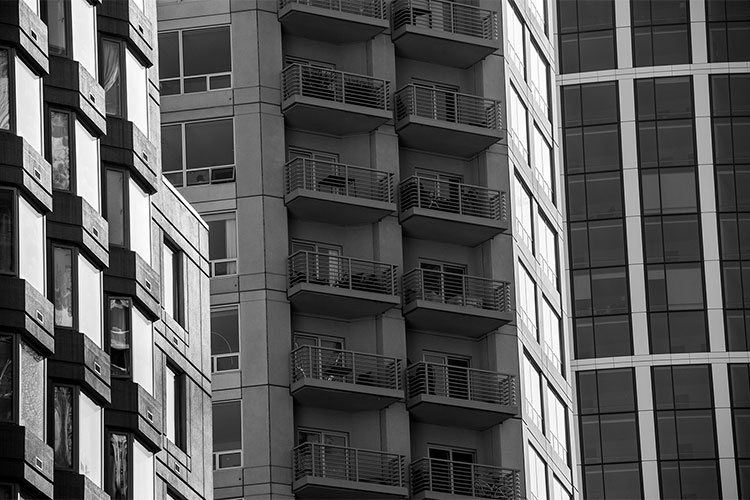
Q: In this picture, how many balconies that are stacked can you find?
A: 12